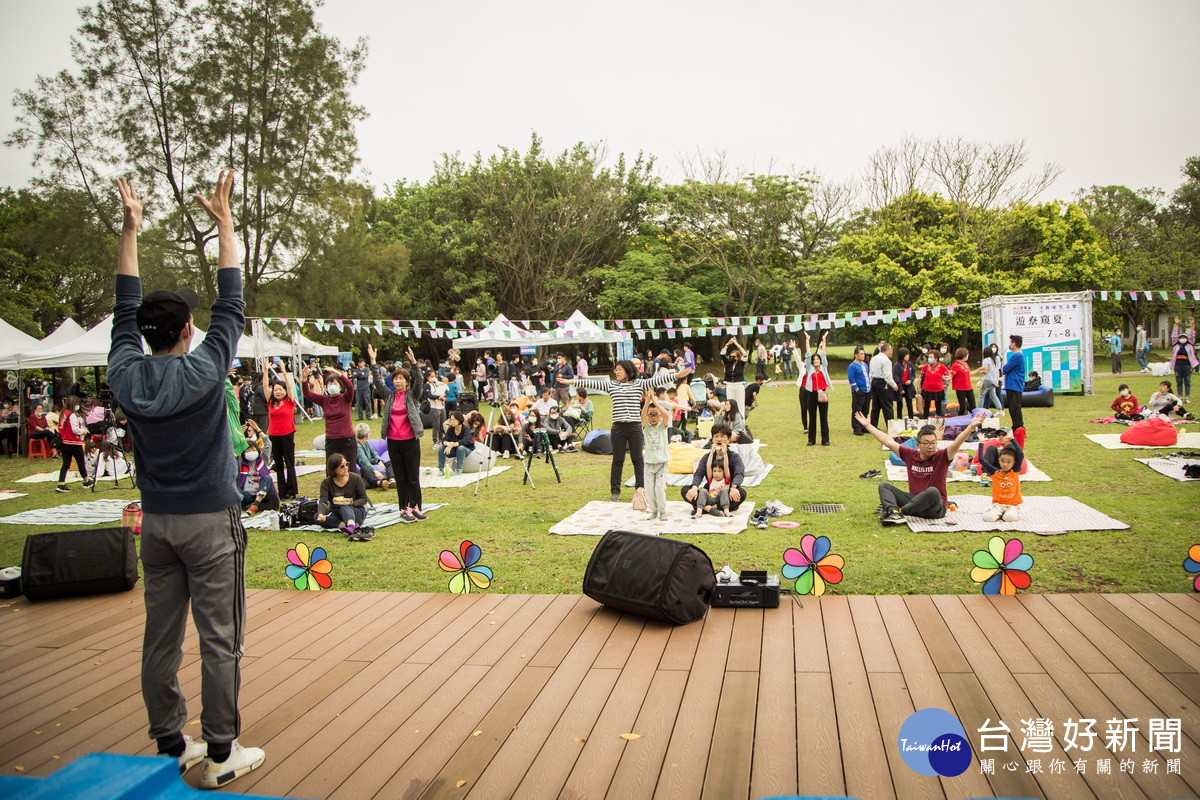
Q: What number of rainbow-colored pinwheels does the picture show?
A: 5